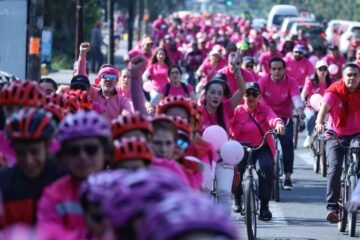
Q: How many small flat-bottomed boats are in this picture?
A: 0